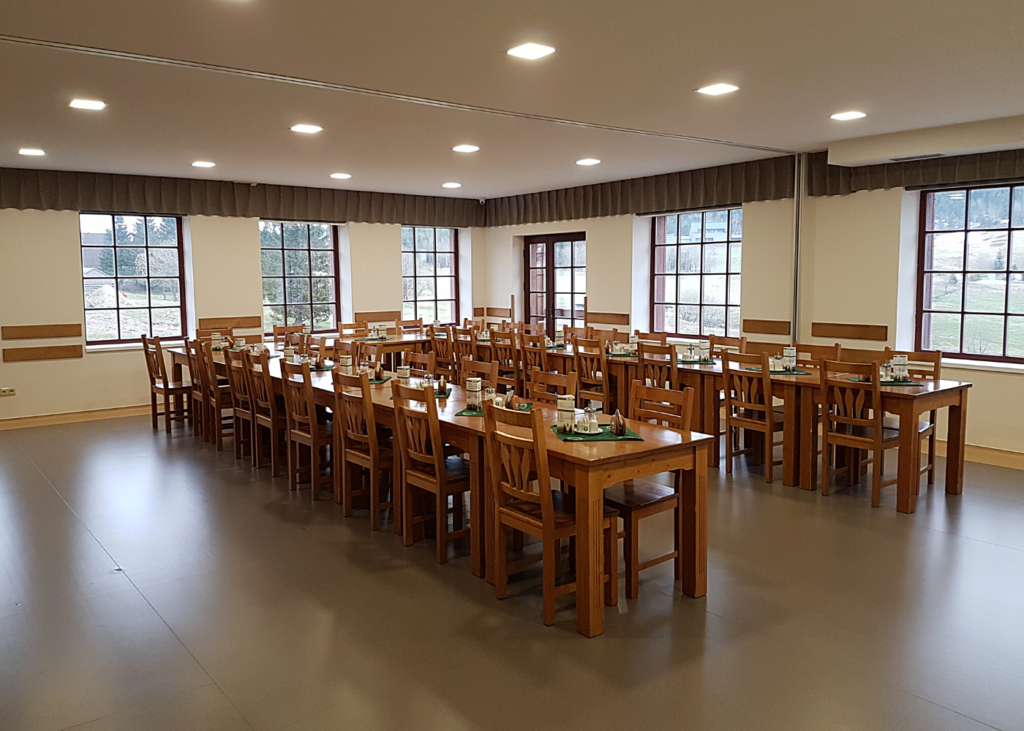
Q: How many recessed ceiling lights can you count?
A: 11